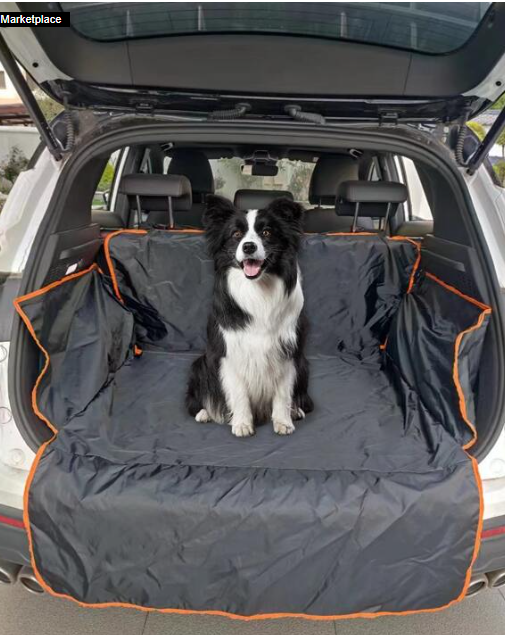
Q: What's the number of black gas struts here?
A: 2